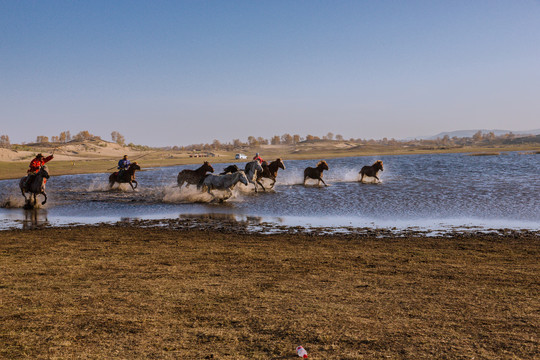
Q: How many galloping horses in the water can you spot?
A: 9